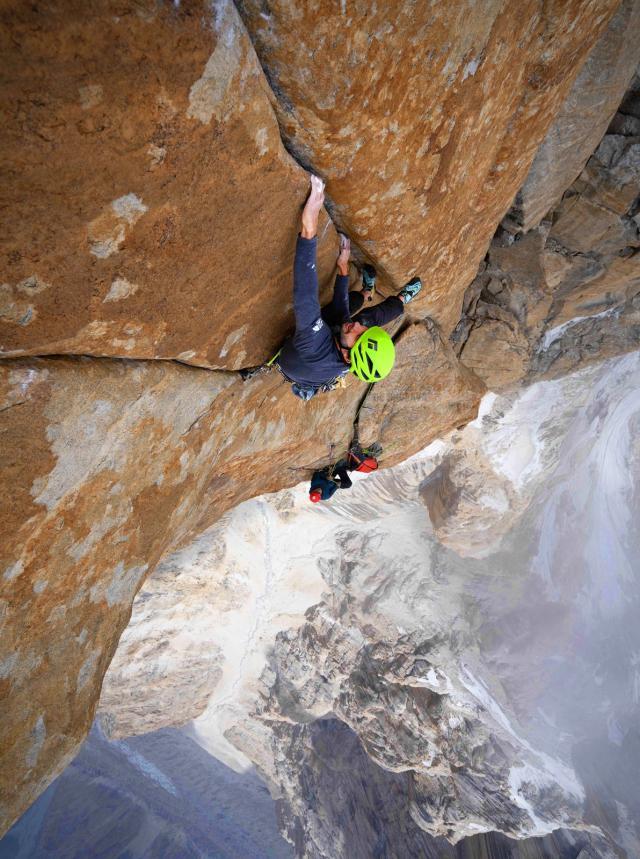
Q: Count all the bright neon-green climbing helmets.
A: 1